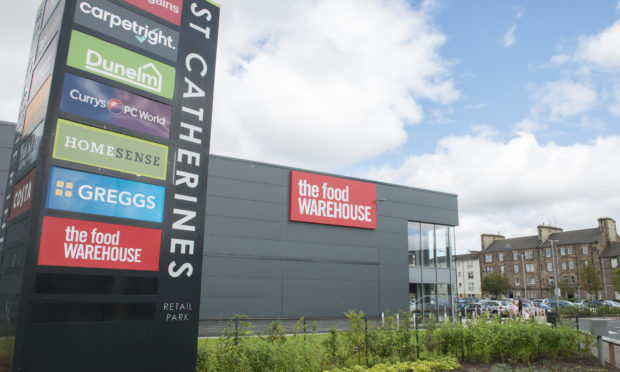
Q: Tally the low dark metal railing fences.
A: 1